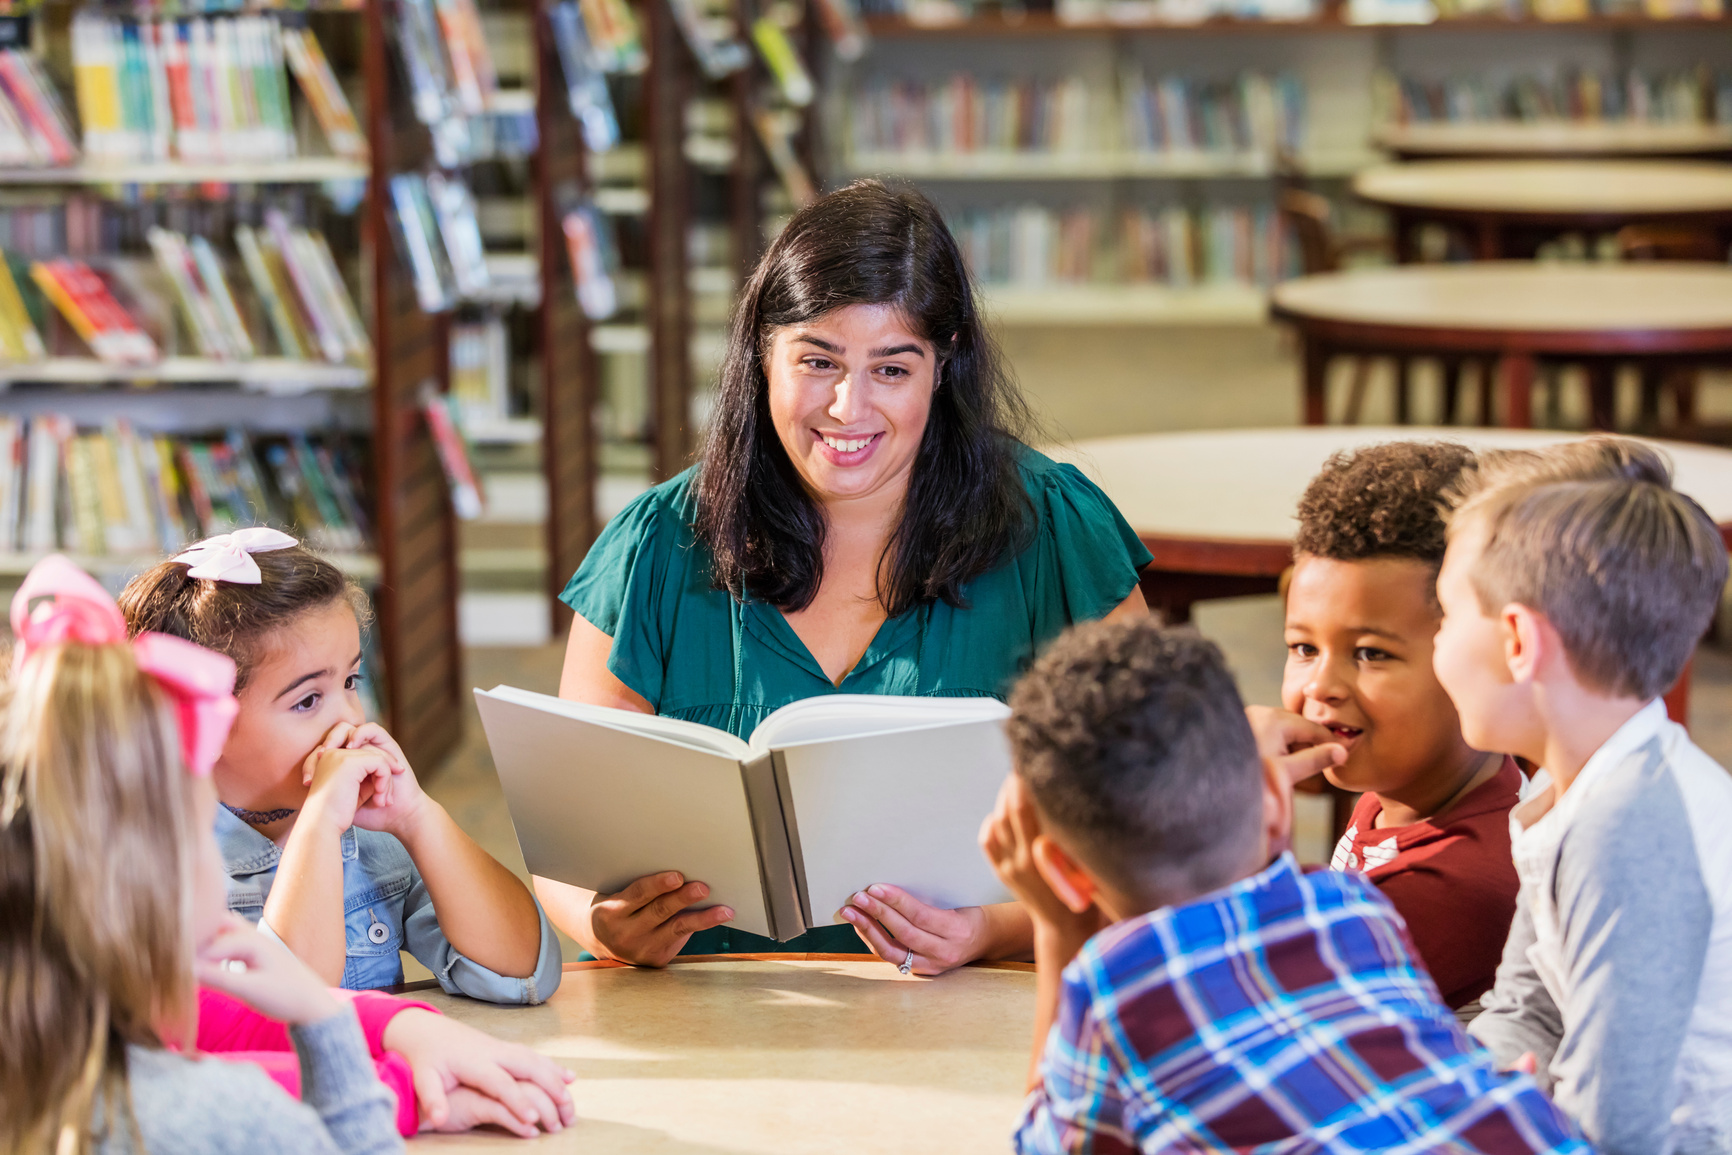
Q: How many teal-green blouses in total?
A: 1